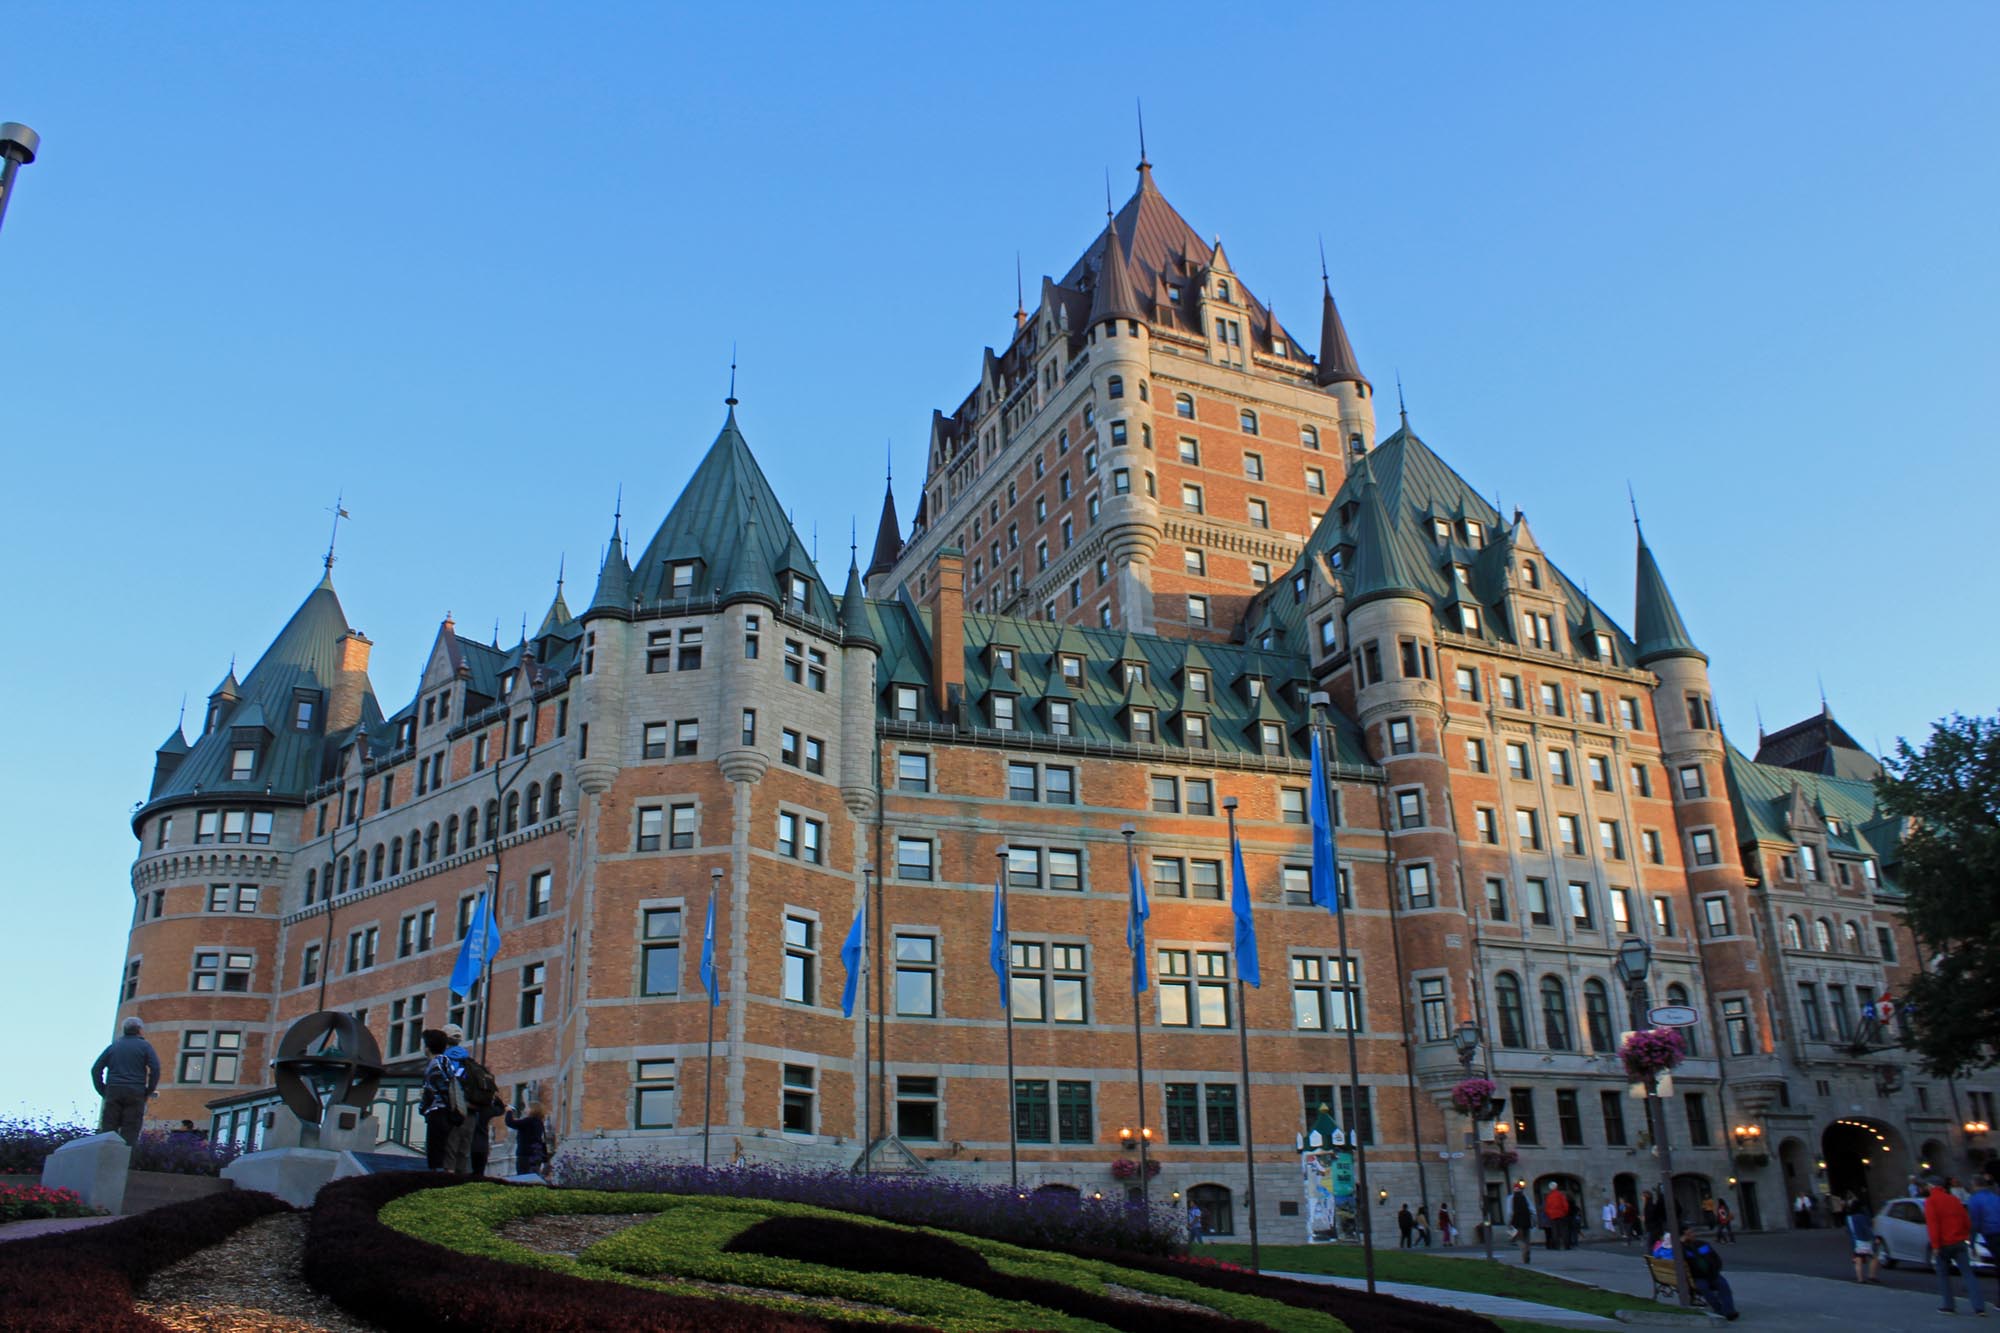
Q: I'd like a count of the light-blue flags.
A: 7